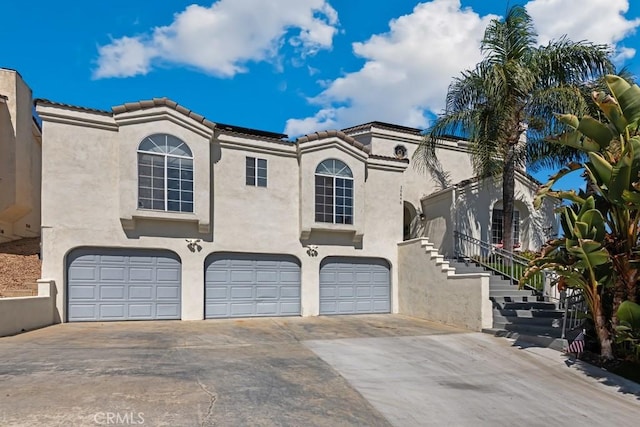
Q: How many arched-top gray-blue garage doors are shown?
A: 3